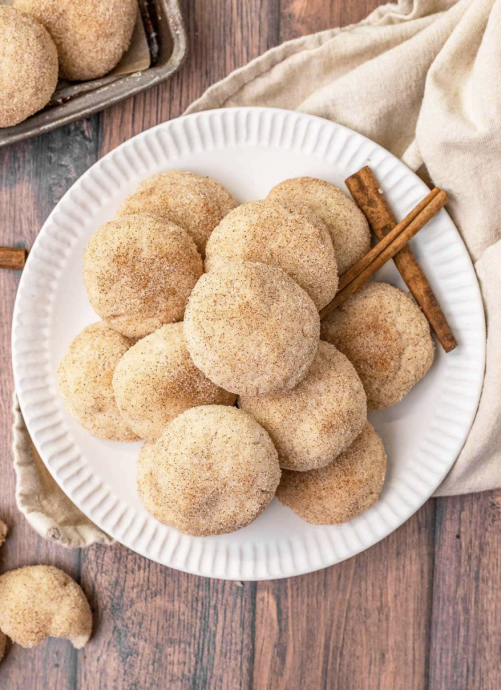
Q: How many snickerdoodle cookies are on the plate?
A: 11